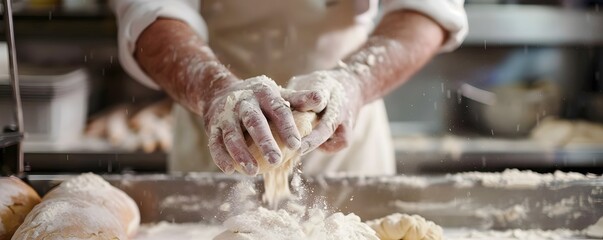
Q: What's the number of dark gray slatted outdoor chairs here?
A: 0